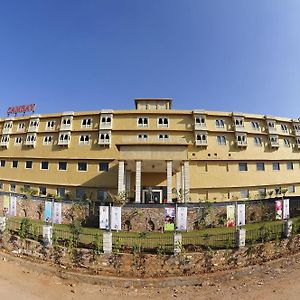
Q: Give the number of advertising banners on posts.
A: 12